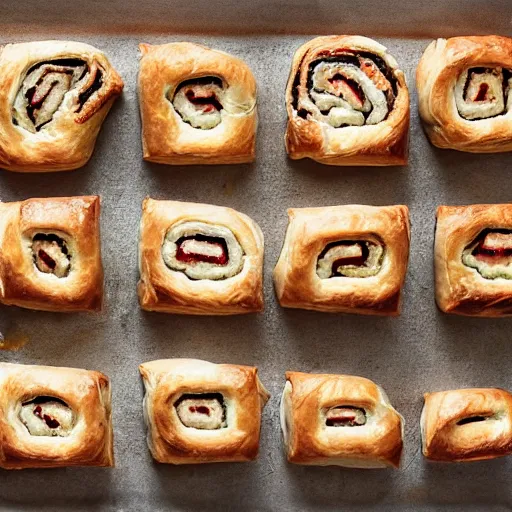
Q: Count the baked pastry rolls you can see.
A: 12